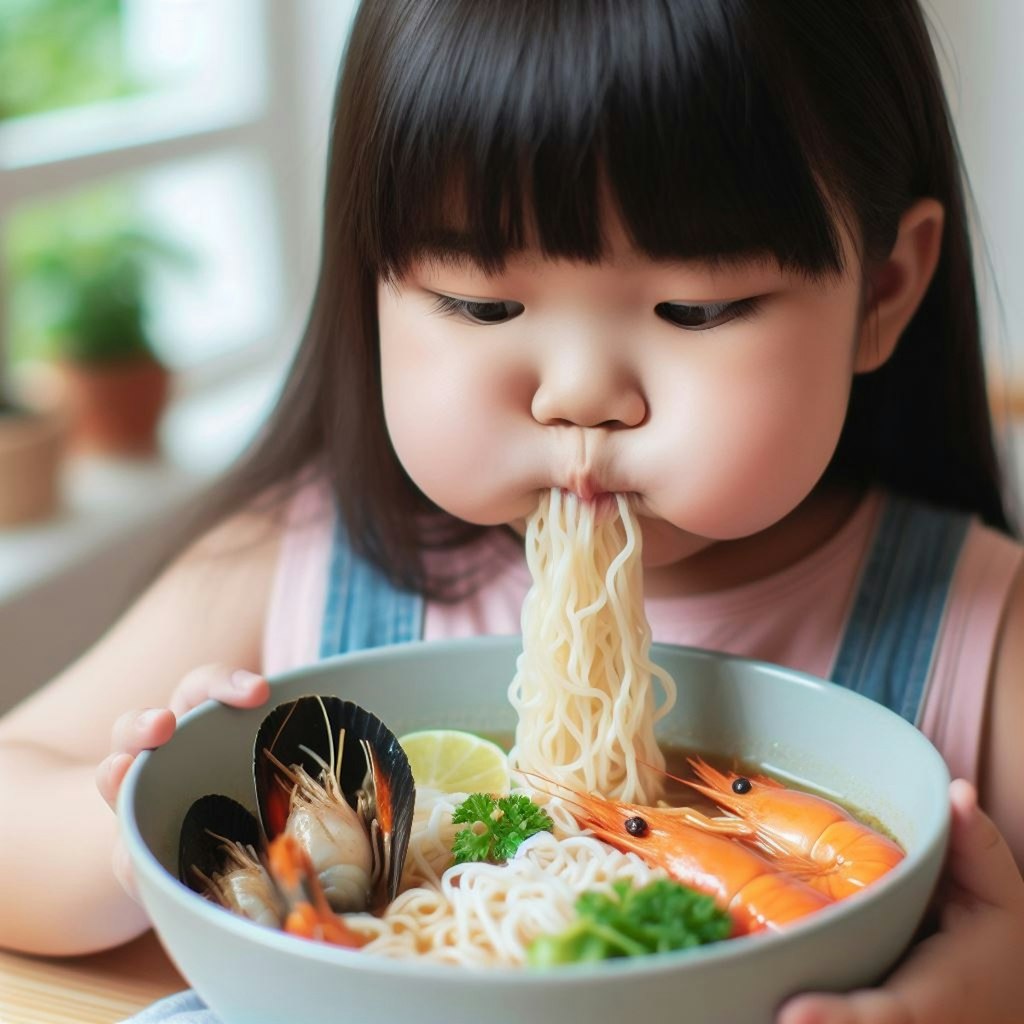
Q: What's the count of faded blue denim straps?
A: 2